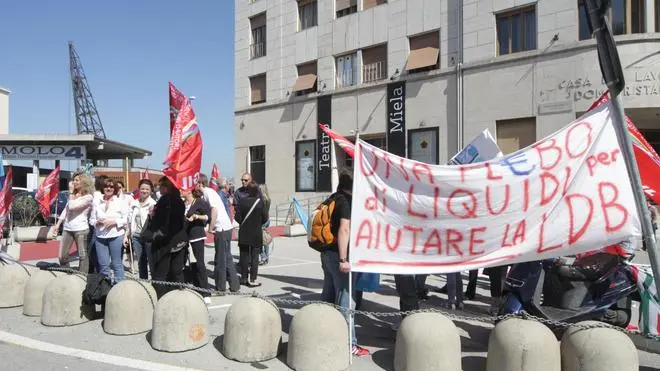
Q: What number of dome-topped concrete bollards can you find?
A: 10